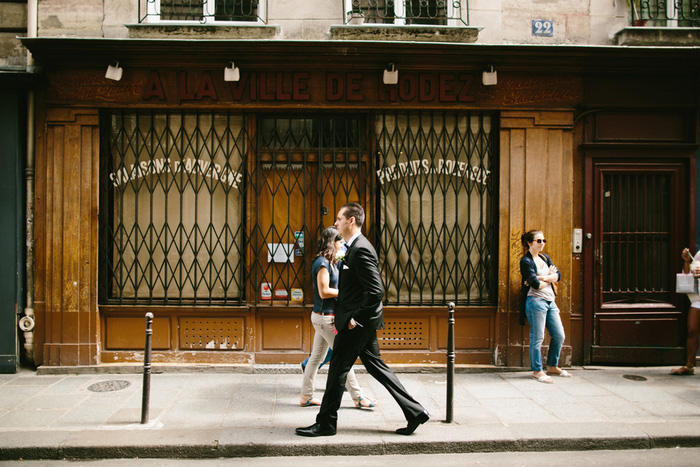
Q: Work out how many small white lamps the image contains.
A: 4